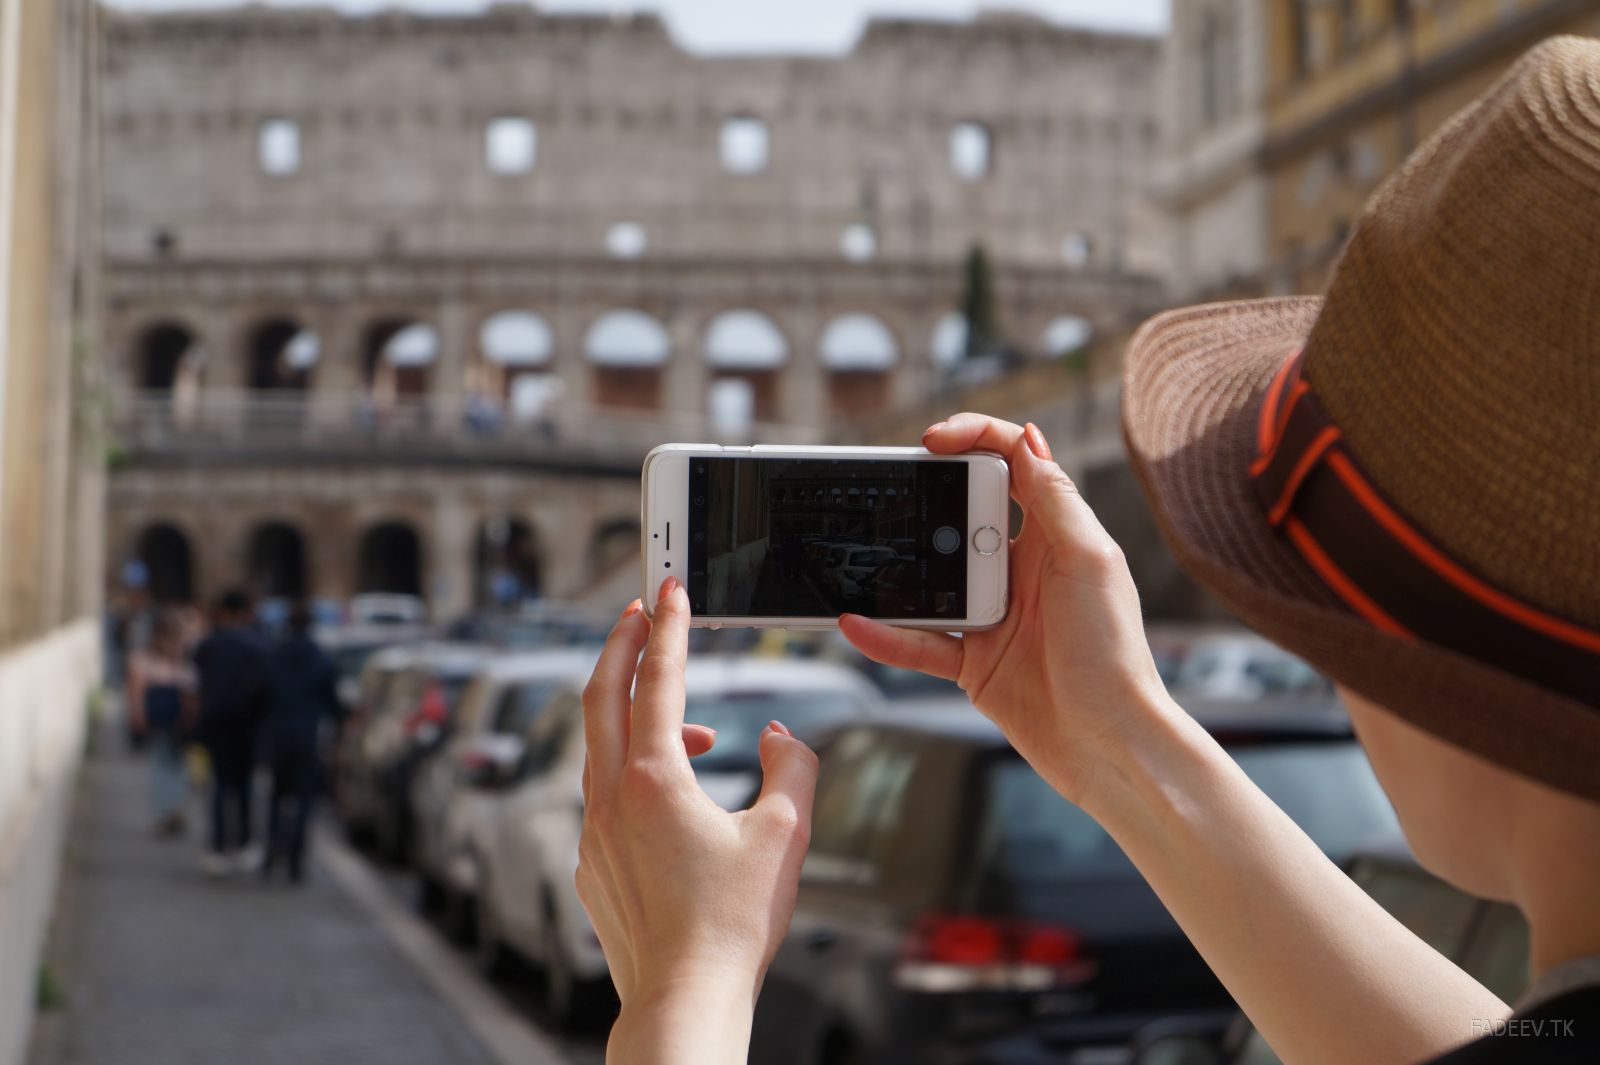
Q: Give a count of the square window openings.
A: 4